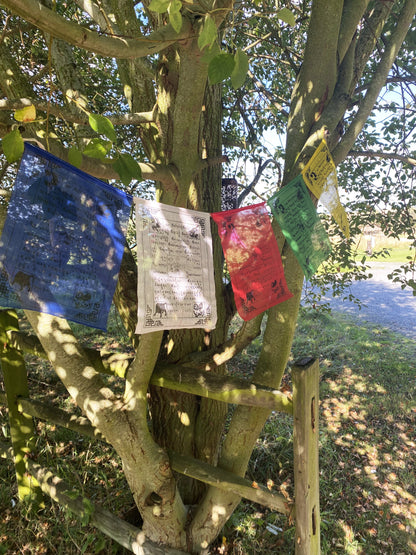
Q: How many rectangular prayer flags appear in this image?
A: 5